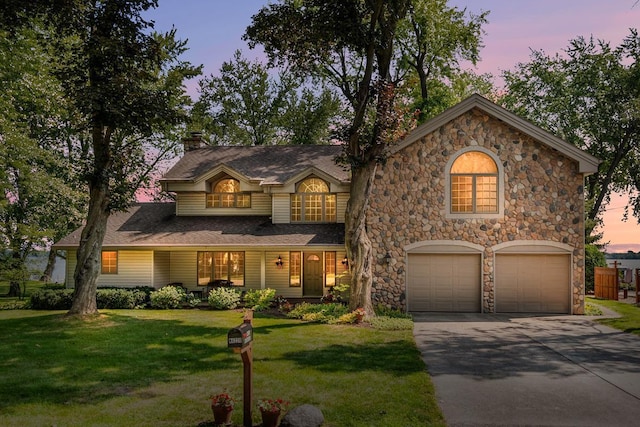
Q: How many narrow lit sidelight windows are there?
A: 2